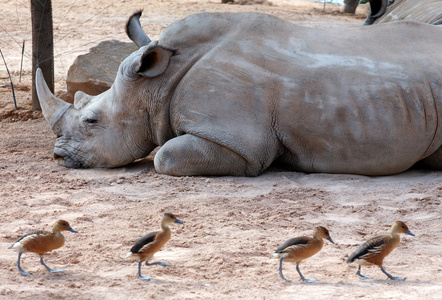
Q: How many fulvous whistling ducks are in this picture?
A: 4